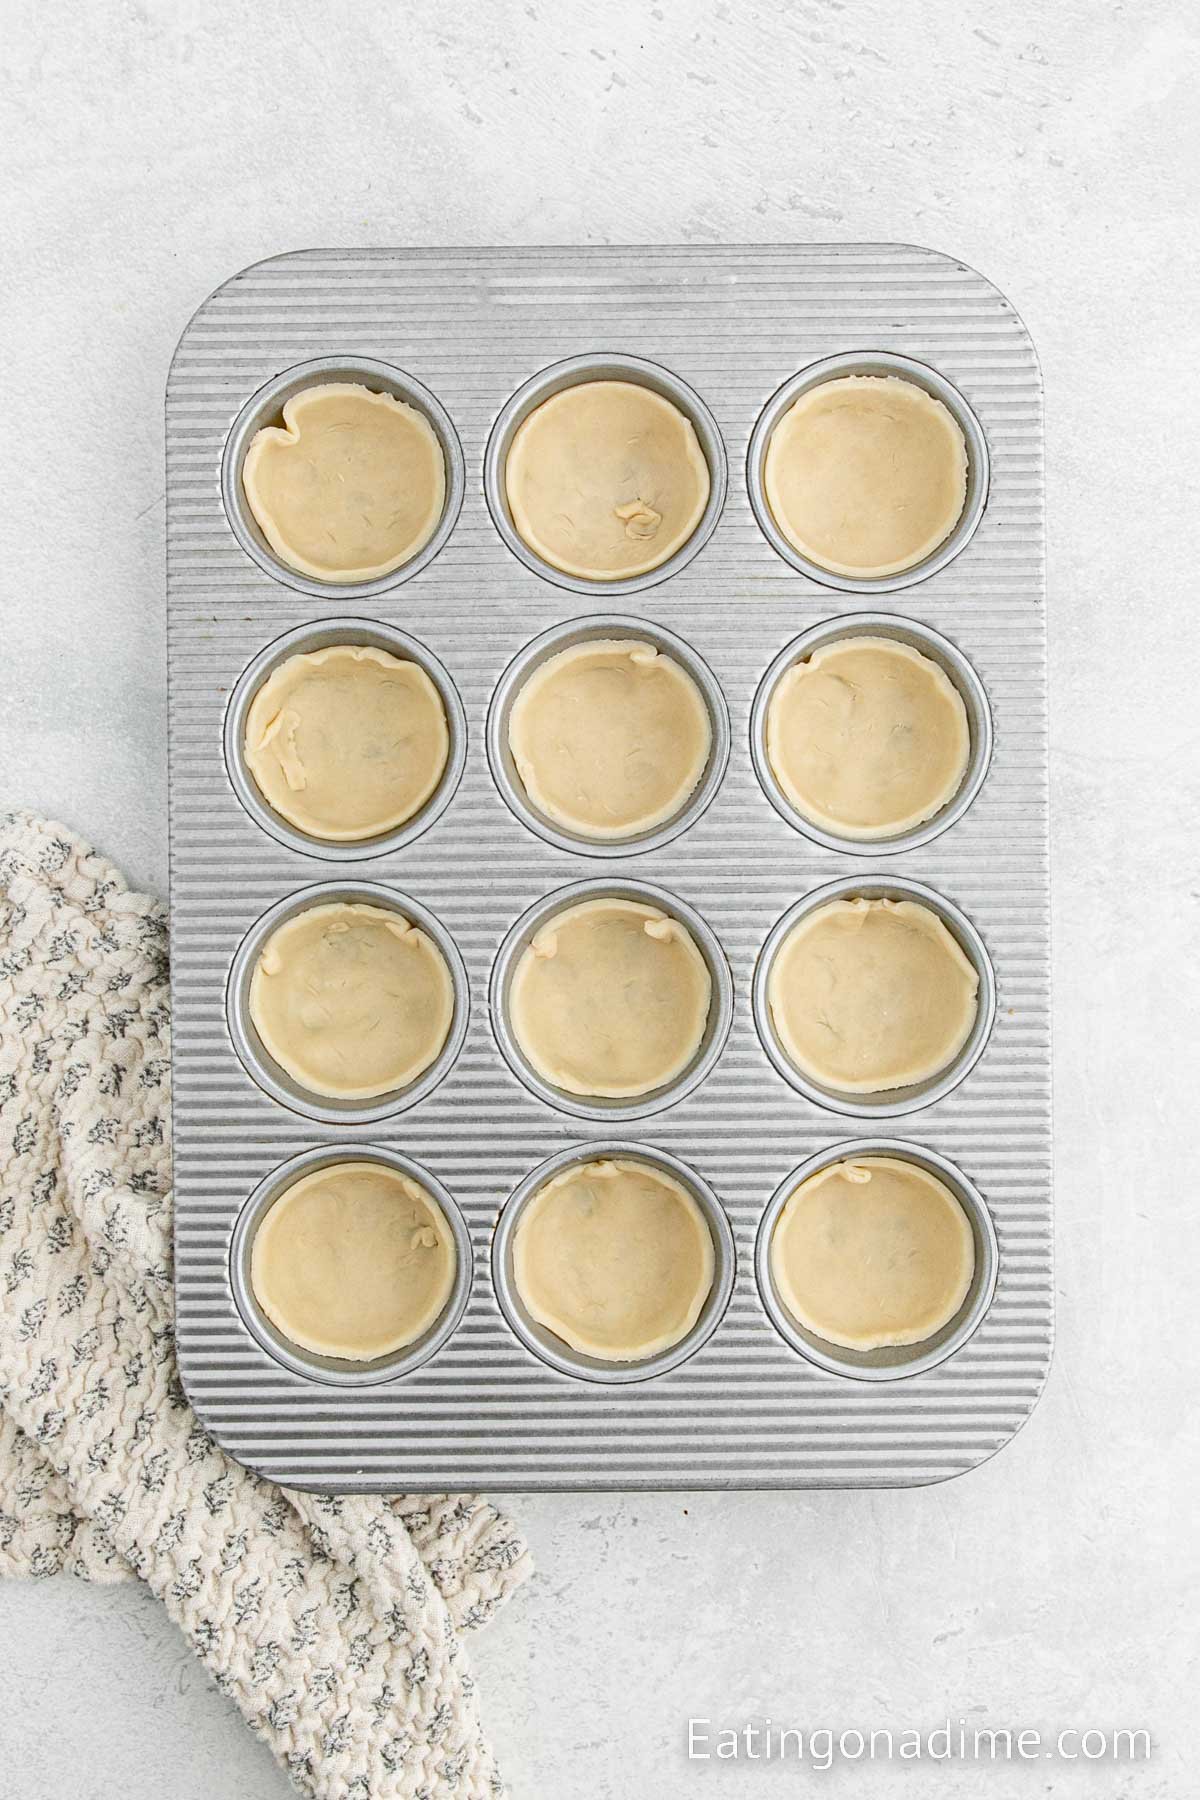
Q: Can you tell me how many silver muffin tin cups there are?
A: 12